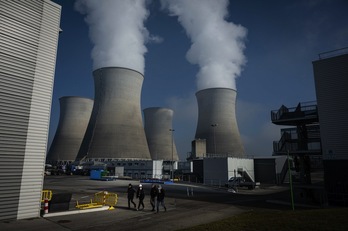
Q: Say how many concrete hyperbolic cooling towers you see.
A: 4